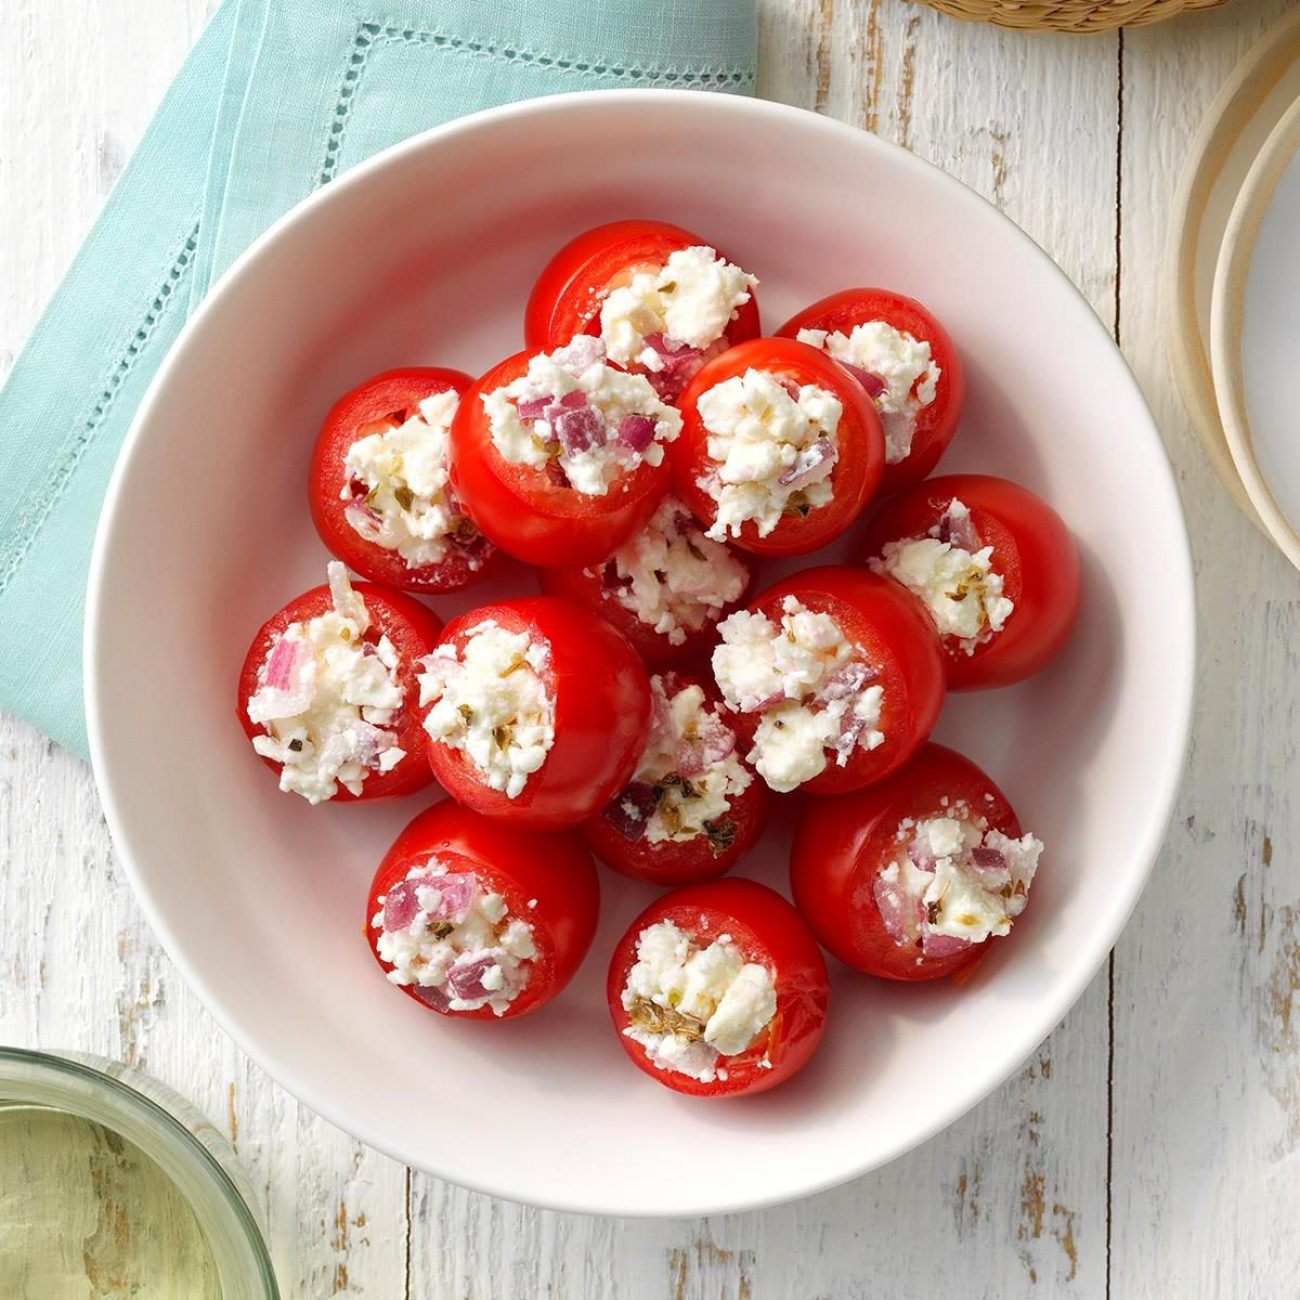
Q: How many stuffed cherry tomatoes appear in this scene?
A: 14